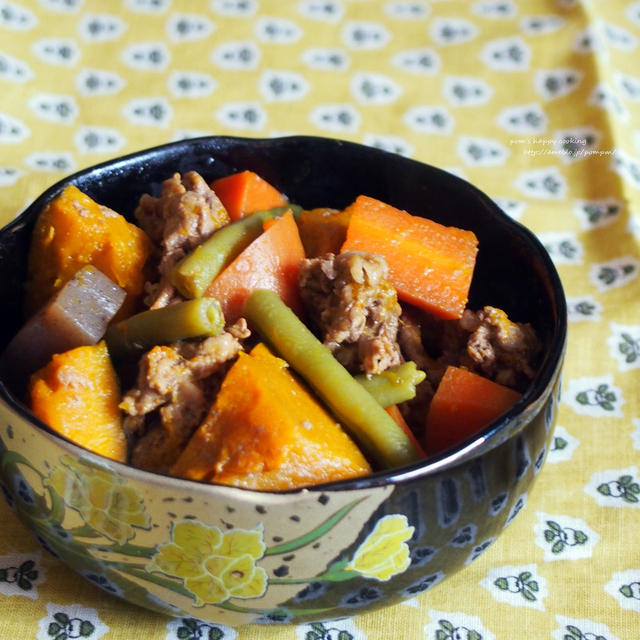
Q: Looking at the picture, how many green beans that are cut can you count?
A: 4